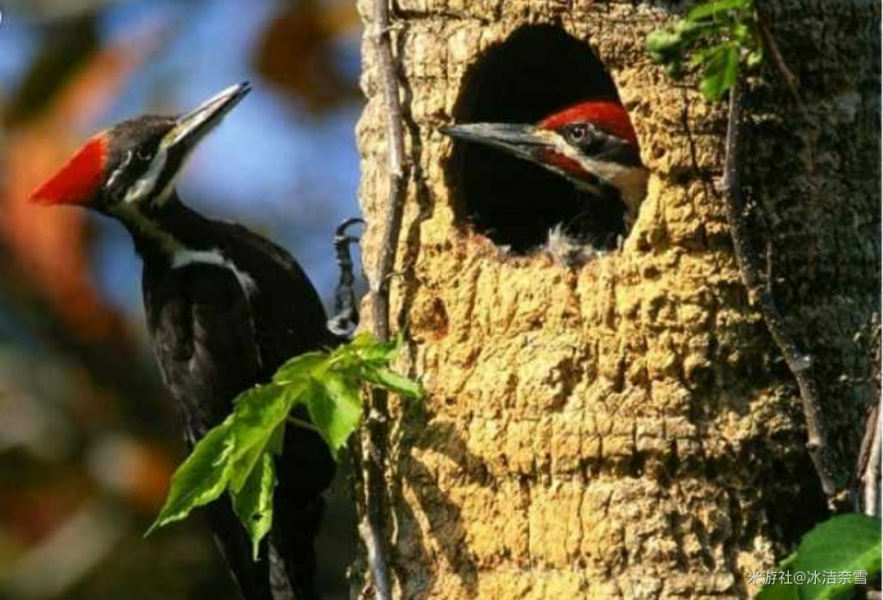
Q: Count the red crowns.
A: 2